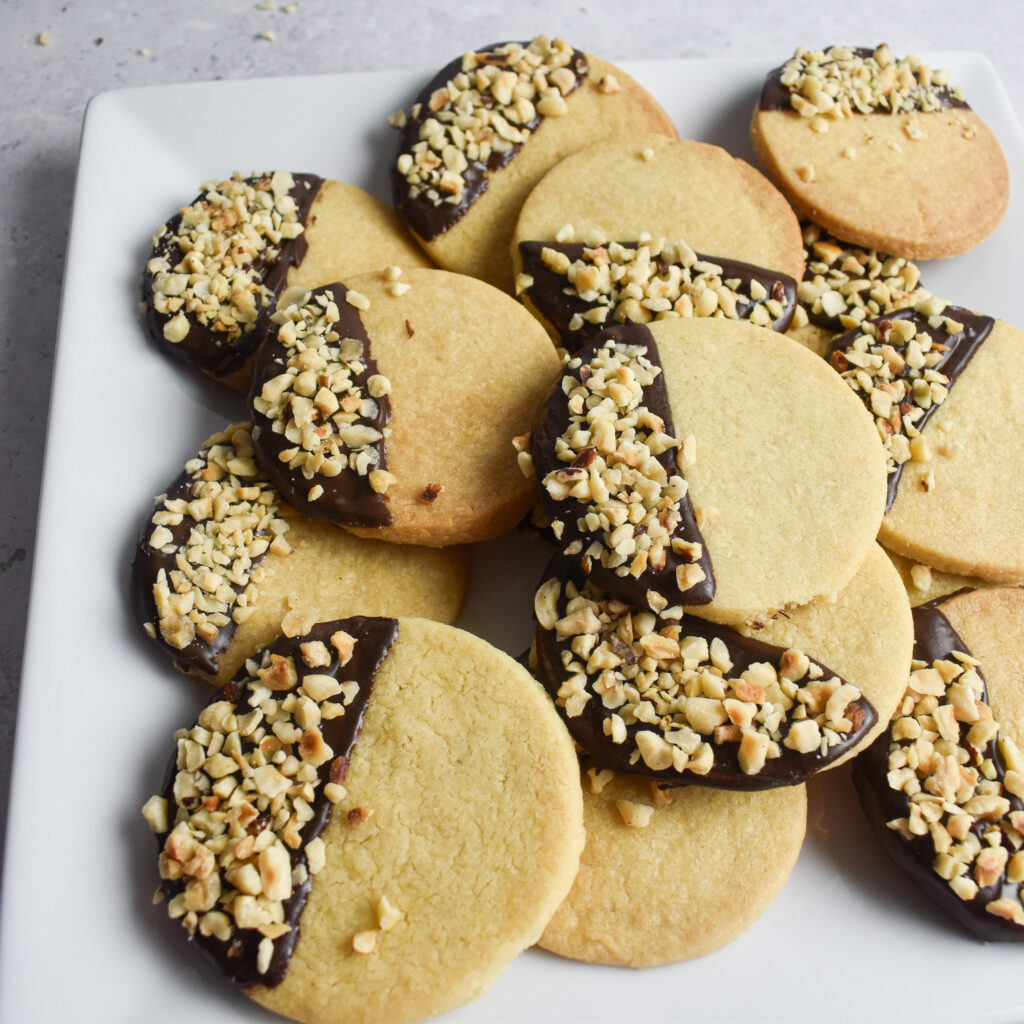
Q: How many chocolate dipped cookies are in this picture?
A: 13